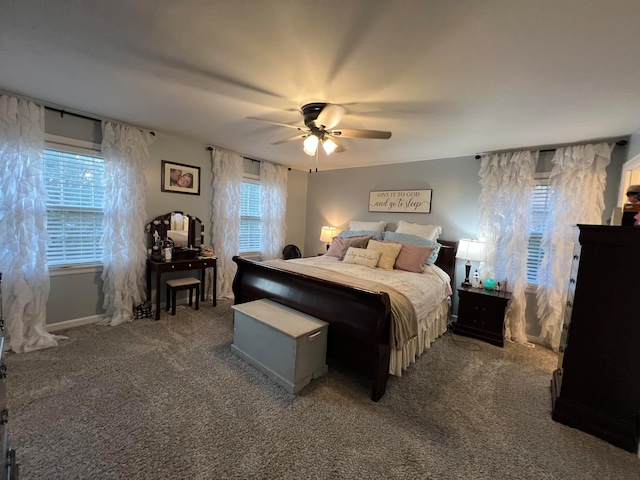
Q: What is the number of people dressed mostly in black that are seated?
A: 0